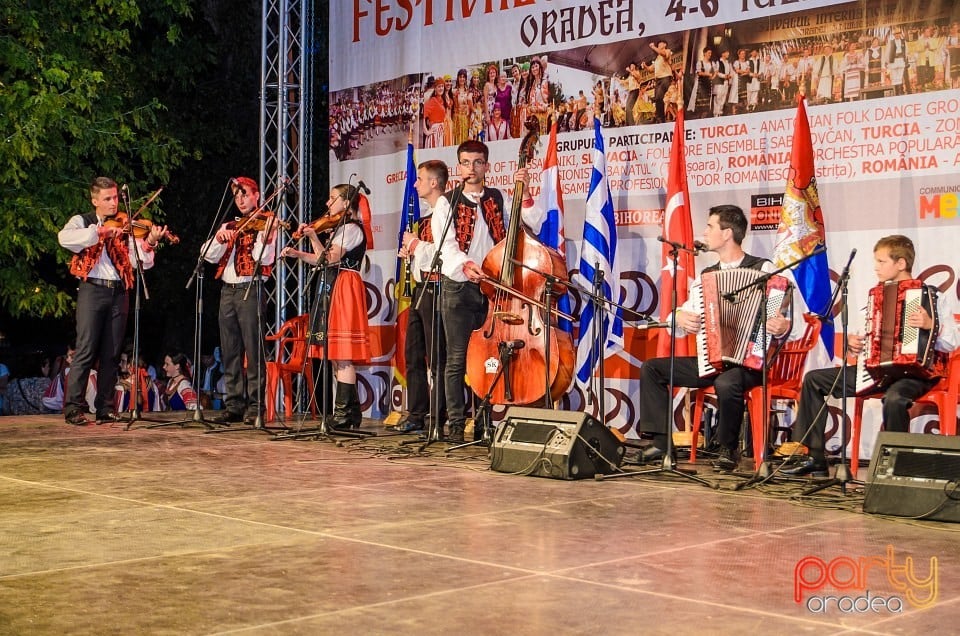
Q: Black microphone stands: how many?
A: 11